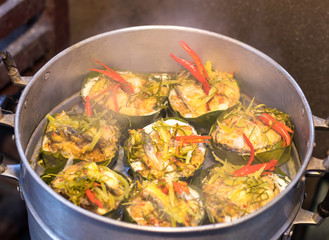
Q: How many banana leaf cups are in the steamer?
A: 8